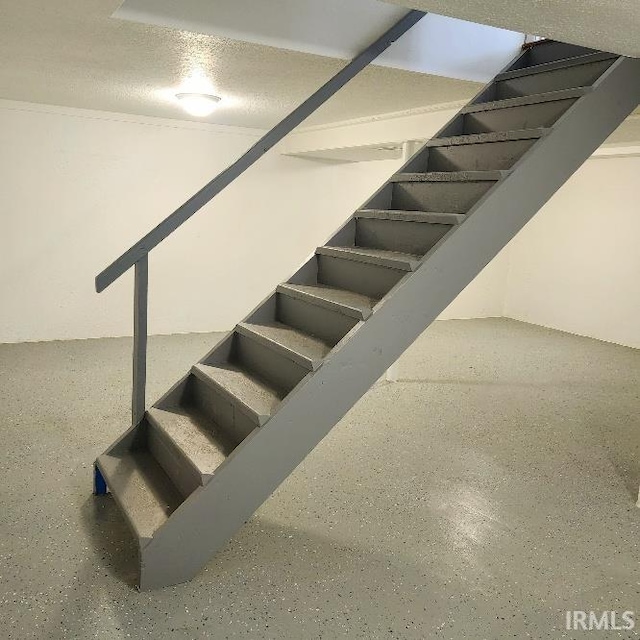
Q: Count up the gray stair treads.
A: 11